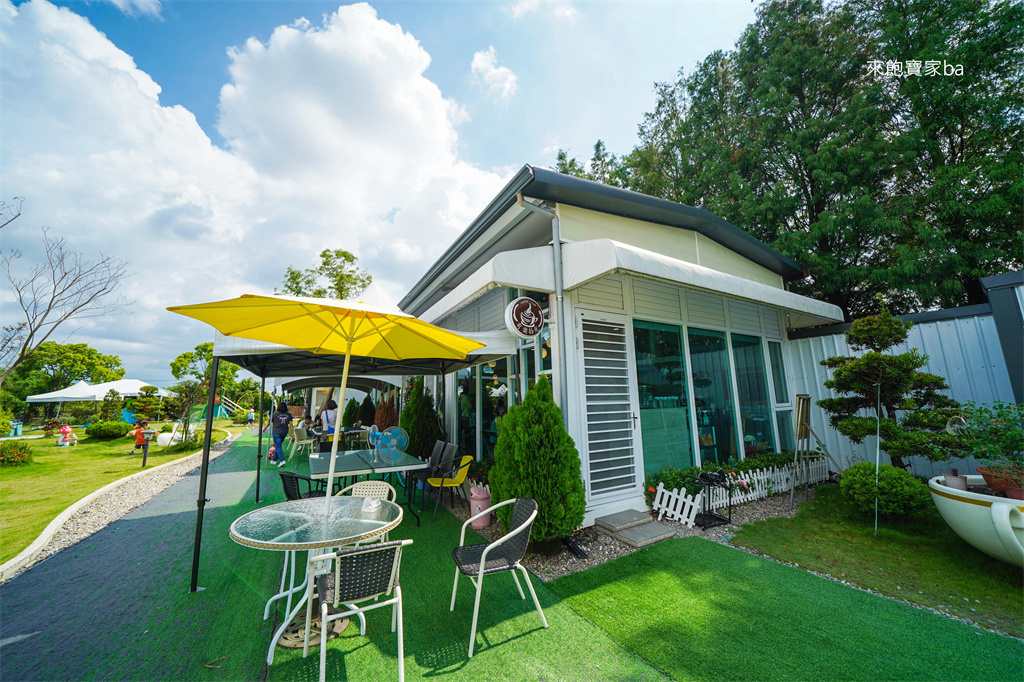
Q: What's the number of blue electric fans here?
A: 2